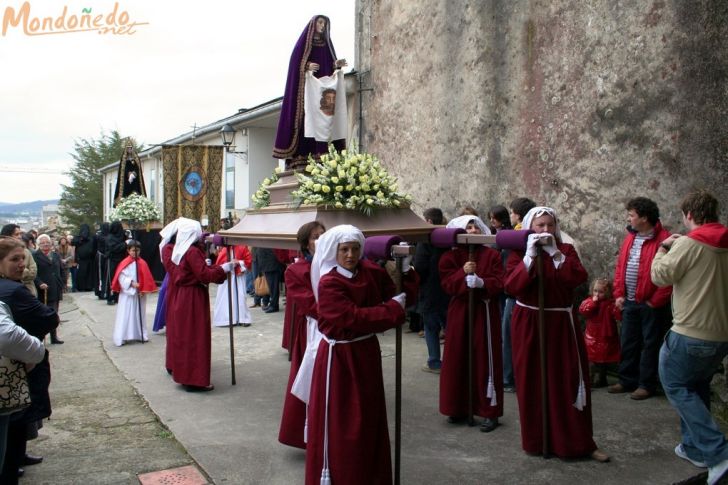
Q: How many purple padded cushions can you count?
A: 5